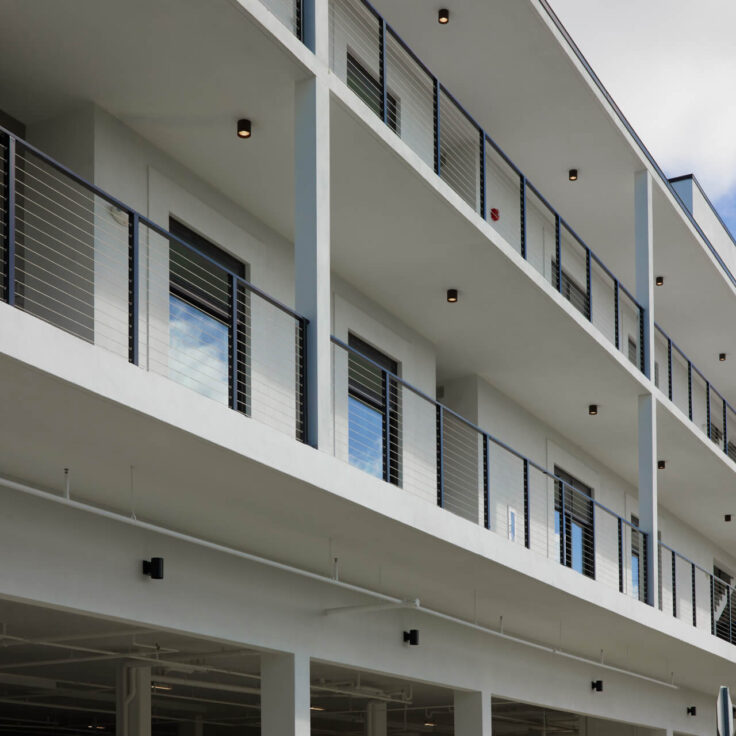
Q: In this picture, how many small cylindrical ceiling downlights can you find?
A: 9